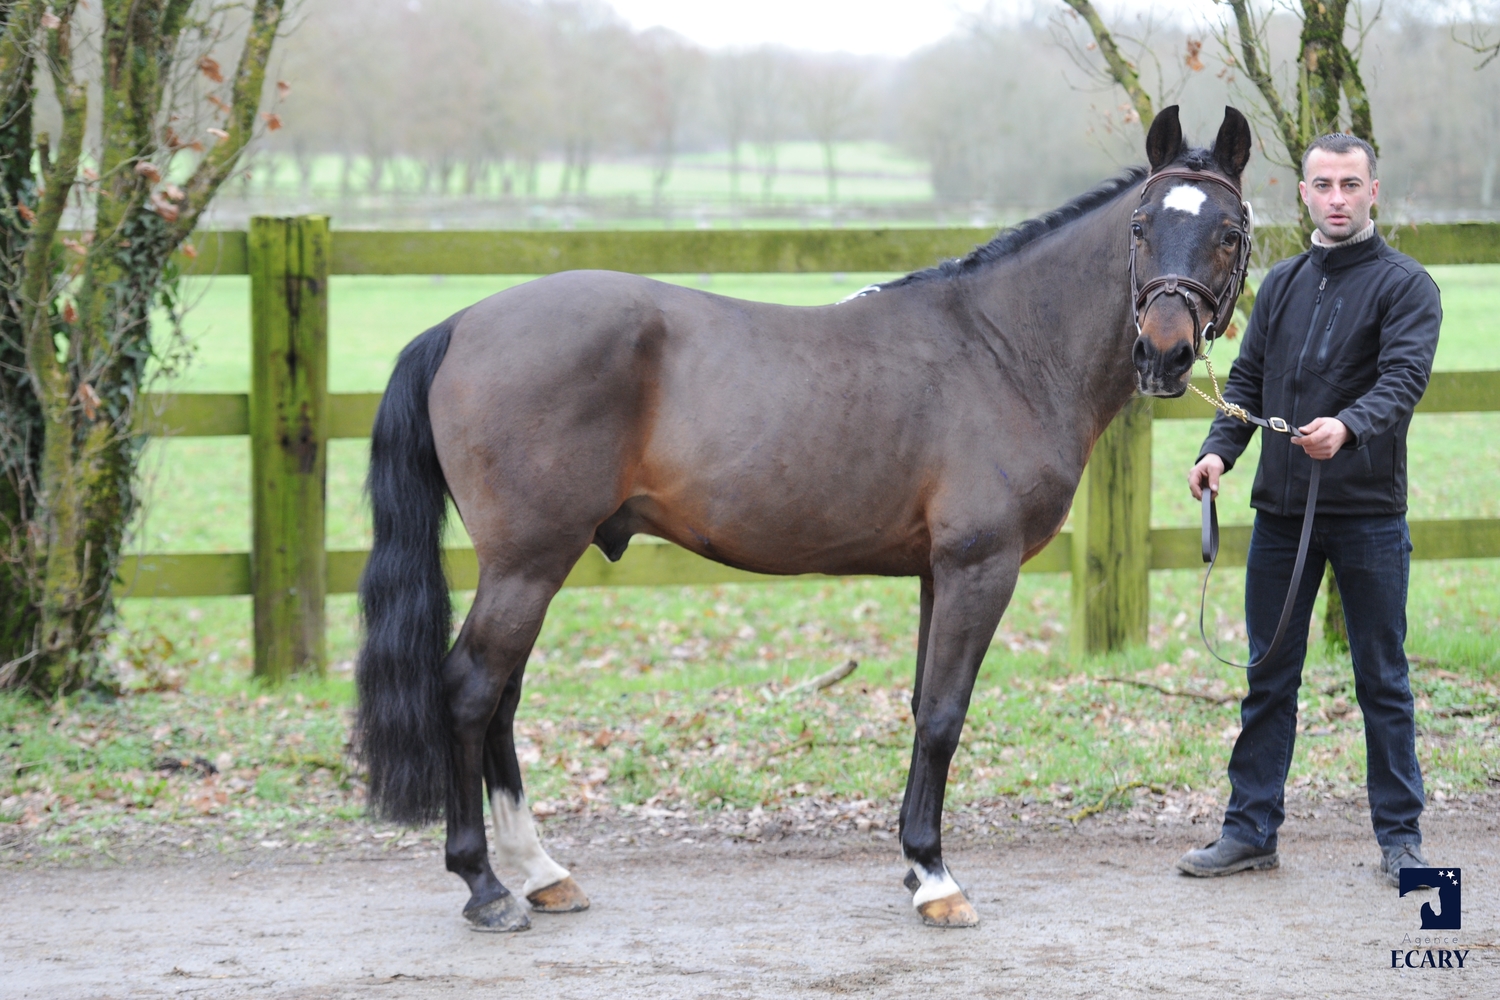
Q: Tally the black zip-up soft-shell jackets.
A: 1